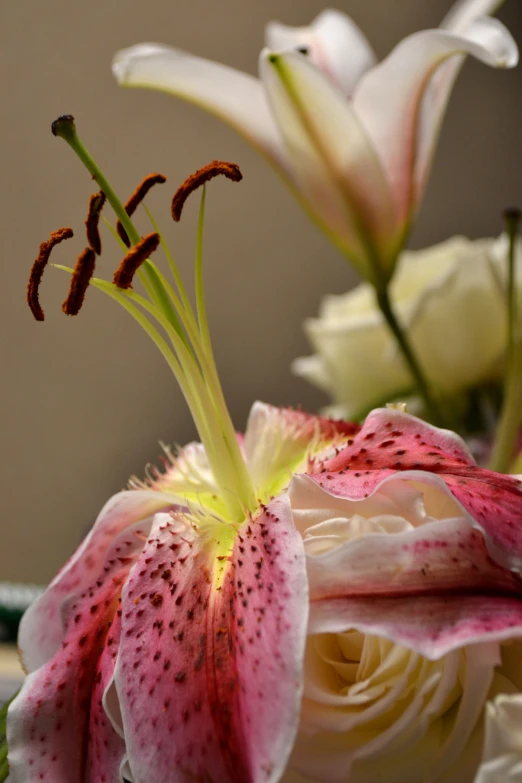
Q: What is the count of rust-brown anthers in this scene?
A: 6